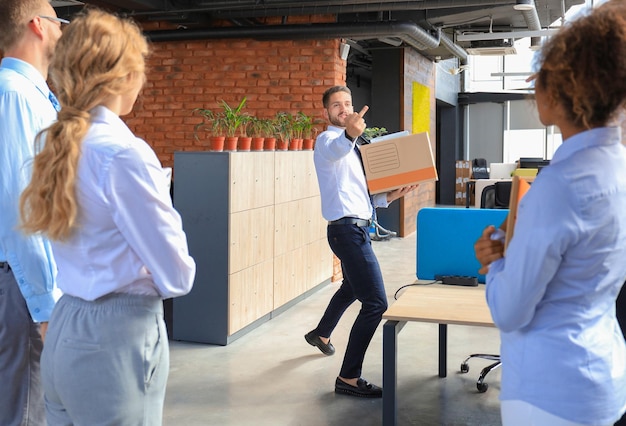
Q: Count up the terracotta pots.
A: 9